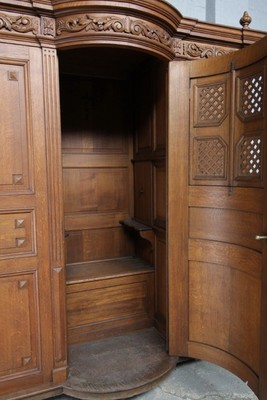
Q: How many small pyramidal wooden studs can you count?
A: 6